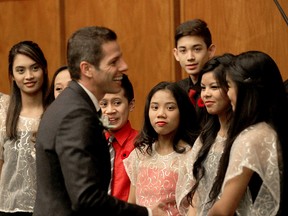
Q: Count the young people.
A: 7